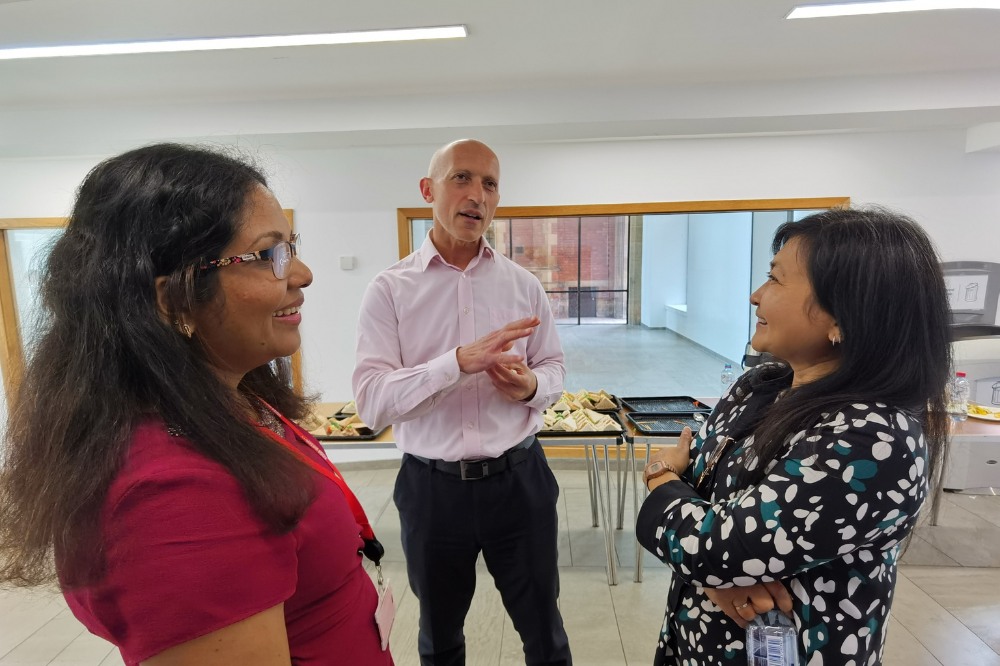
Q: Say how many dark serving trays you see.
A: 6